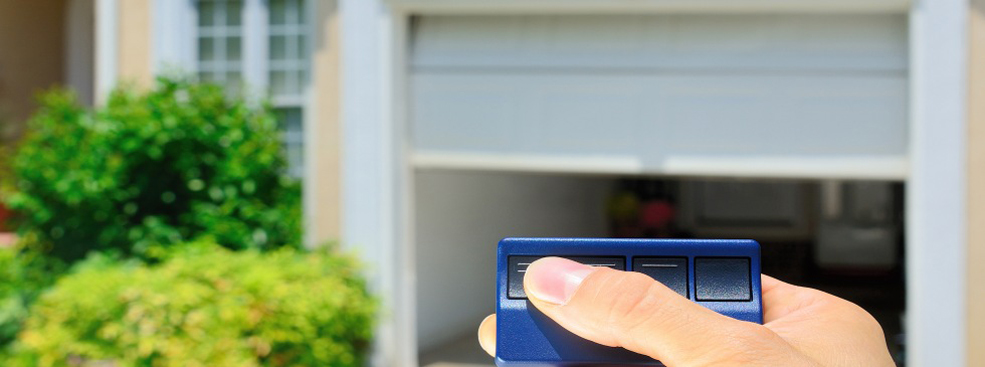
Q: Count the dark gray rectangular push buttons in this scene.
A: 3